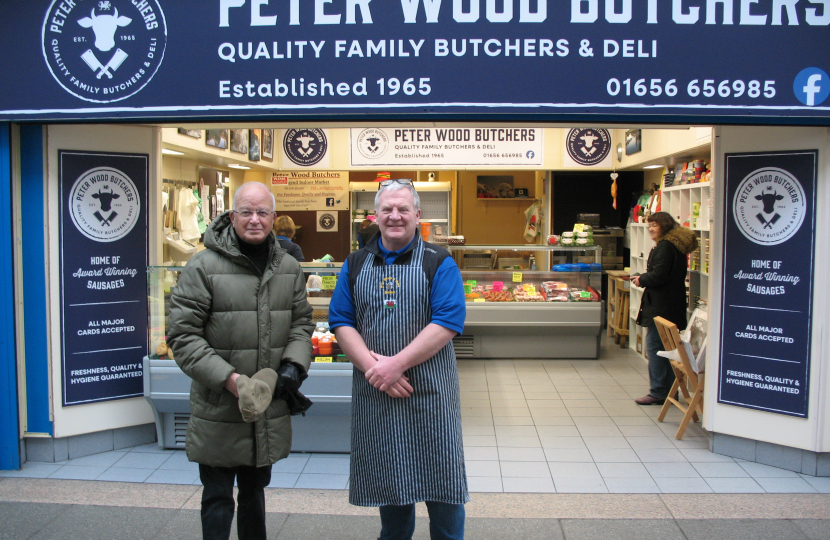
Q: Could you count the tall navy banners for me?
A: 2